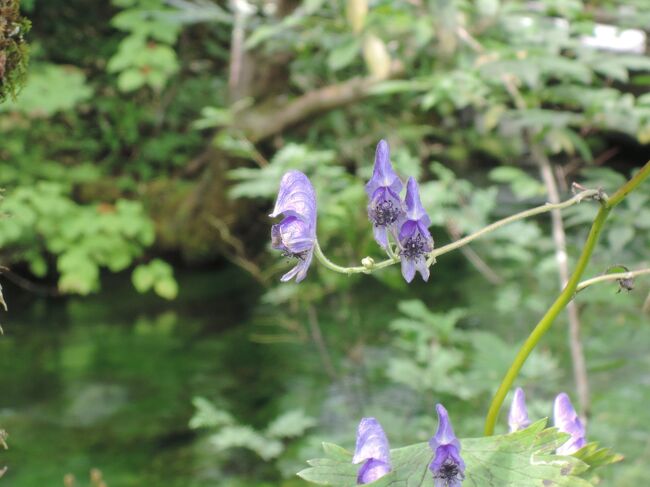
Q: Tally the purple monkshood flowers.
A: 7